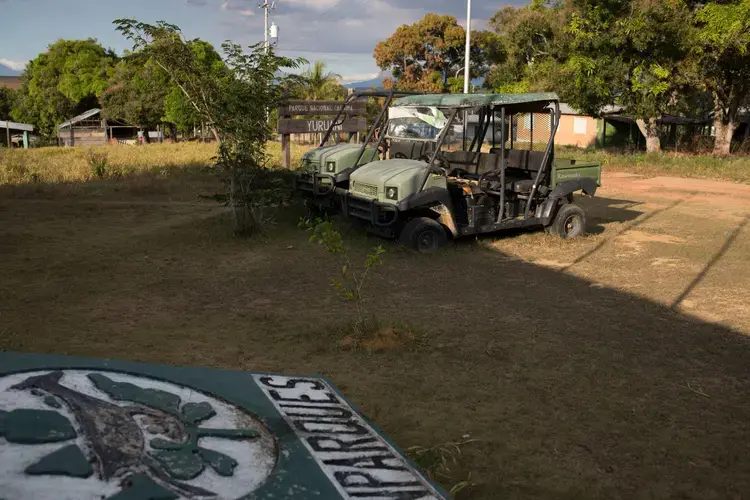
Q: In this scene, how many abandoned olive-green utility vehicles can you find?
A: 2